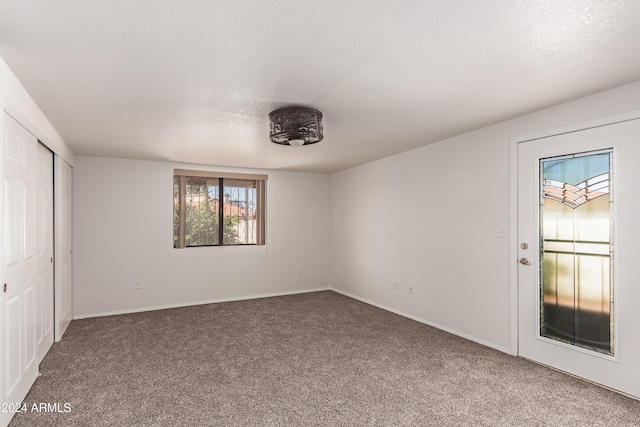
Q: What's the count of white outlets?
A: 4